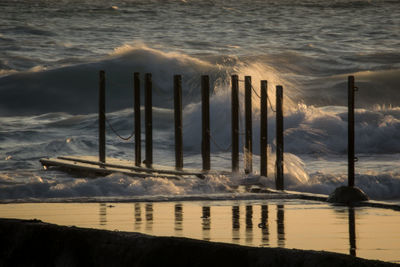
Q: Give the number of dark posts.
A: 10